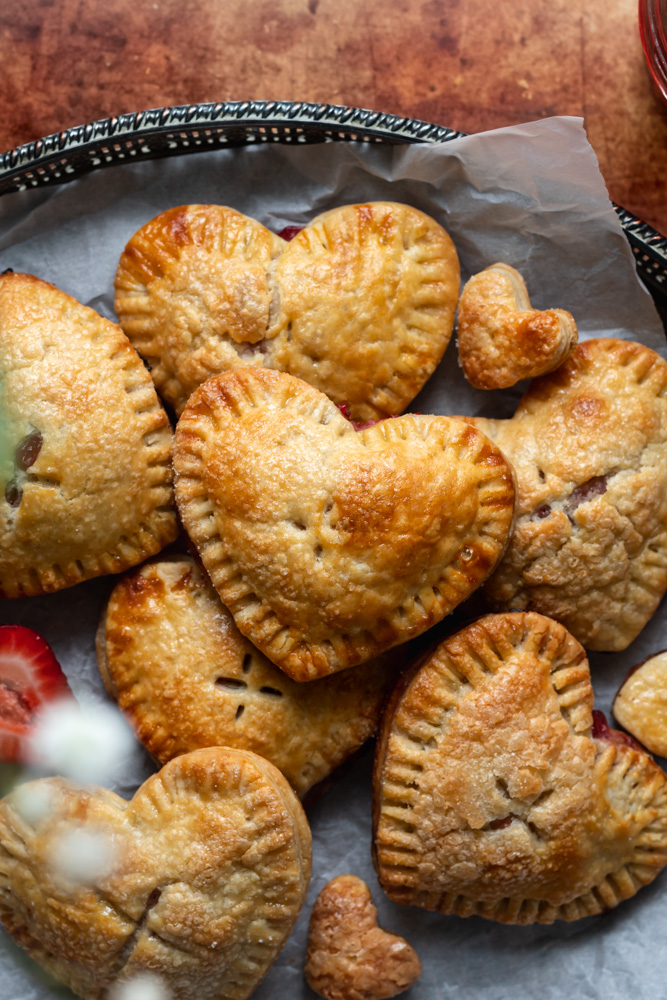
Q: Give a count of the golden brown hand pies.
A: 7